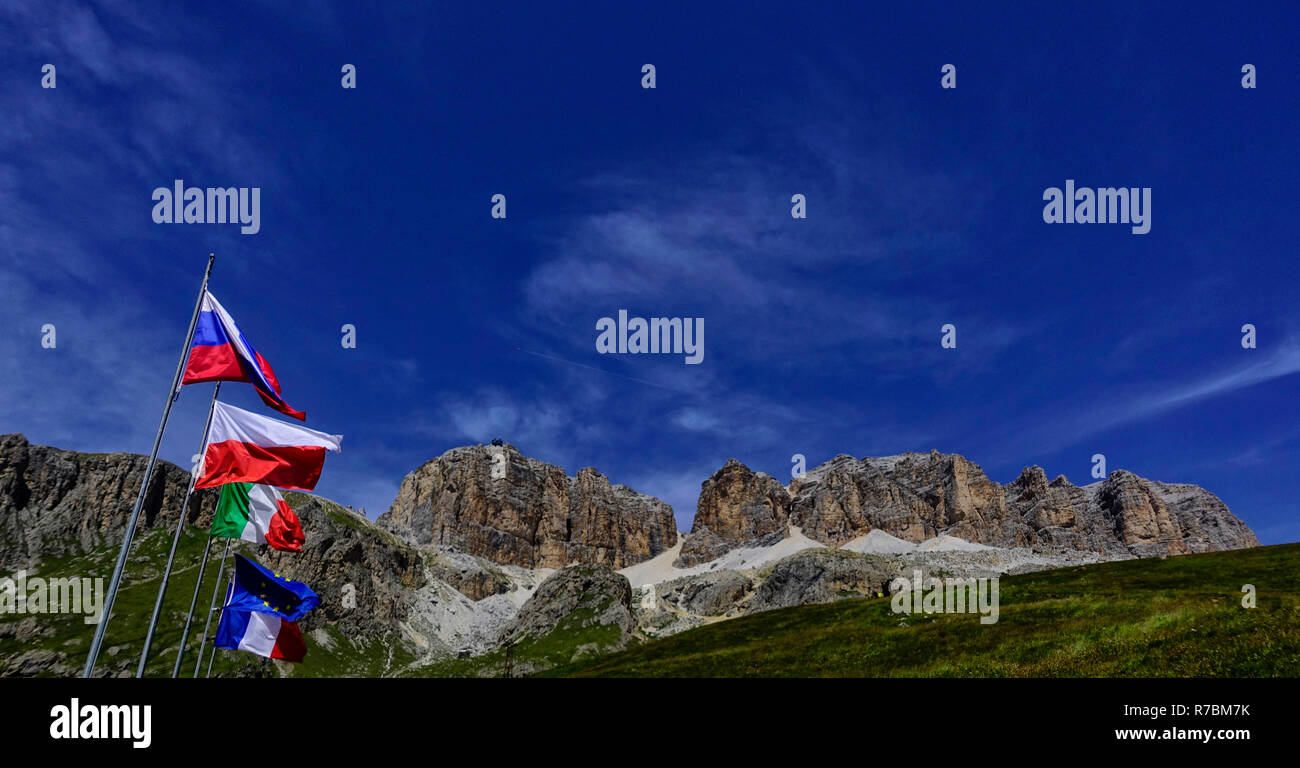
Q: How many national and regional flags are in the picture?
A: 5